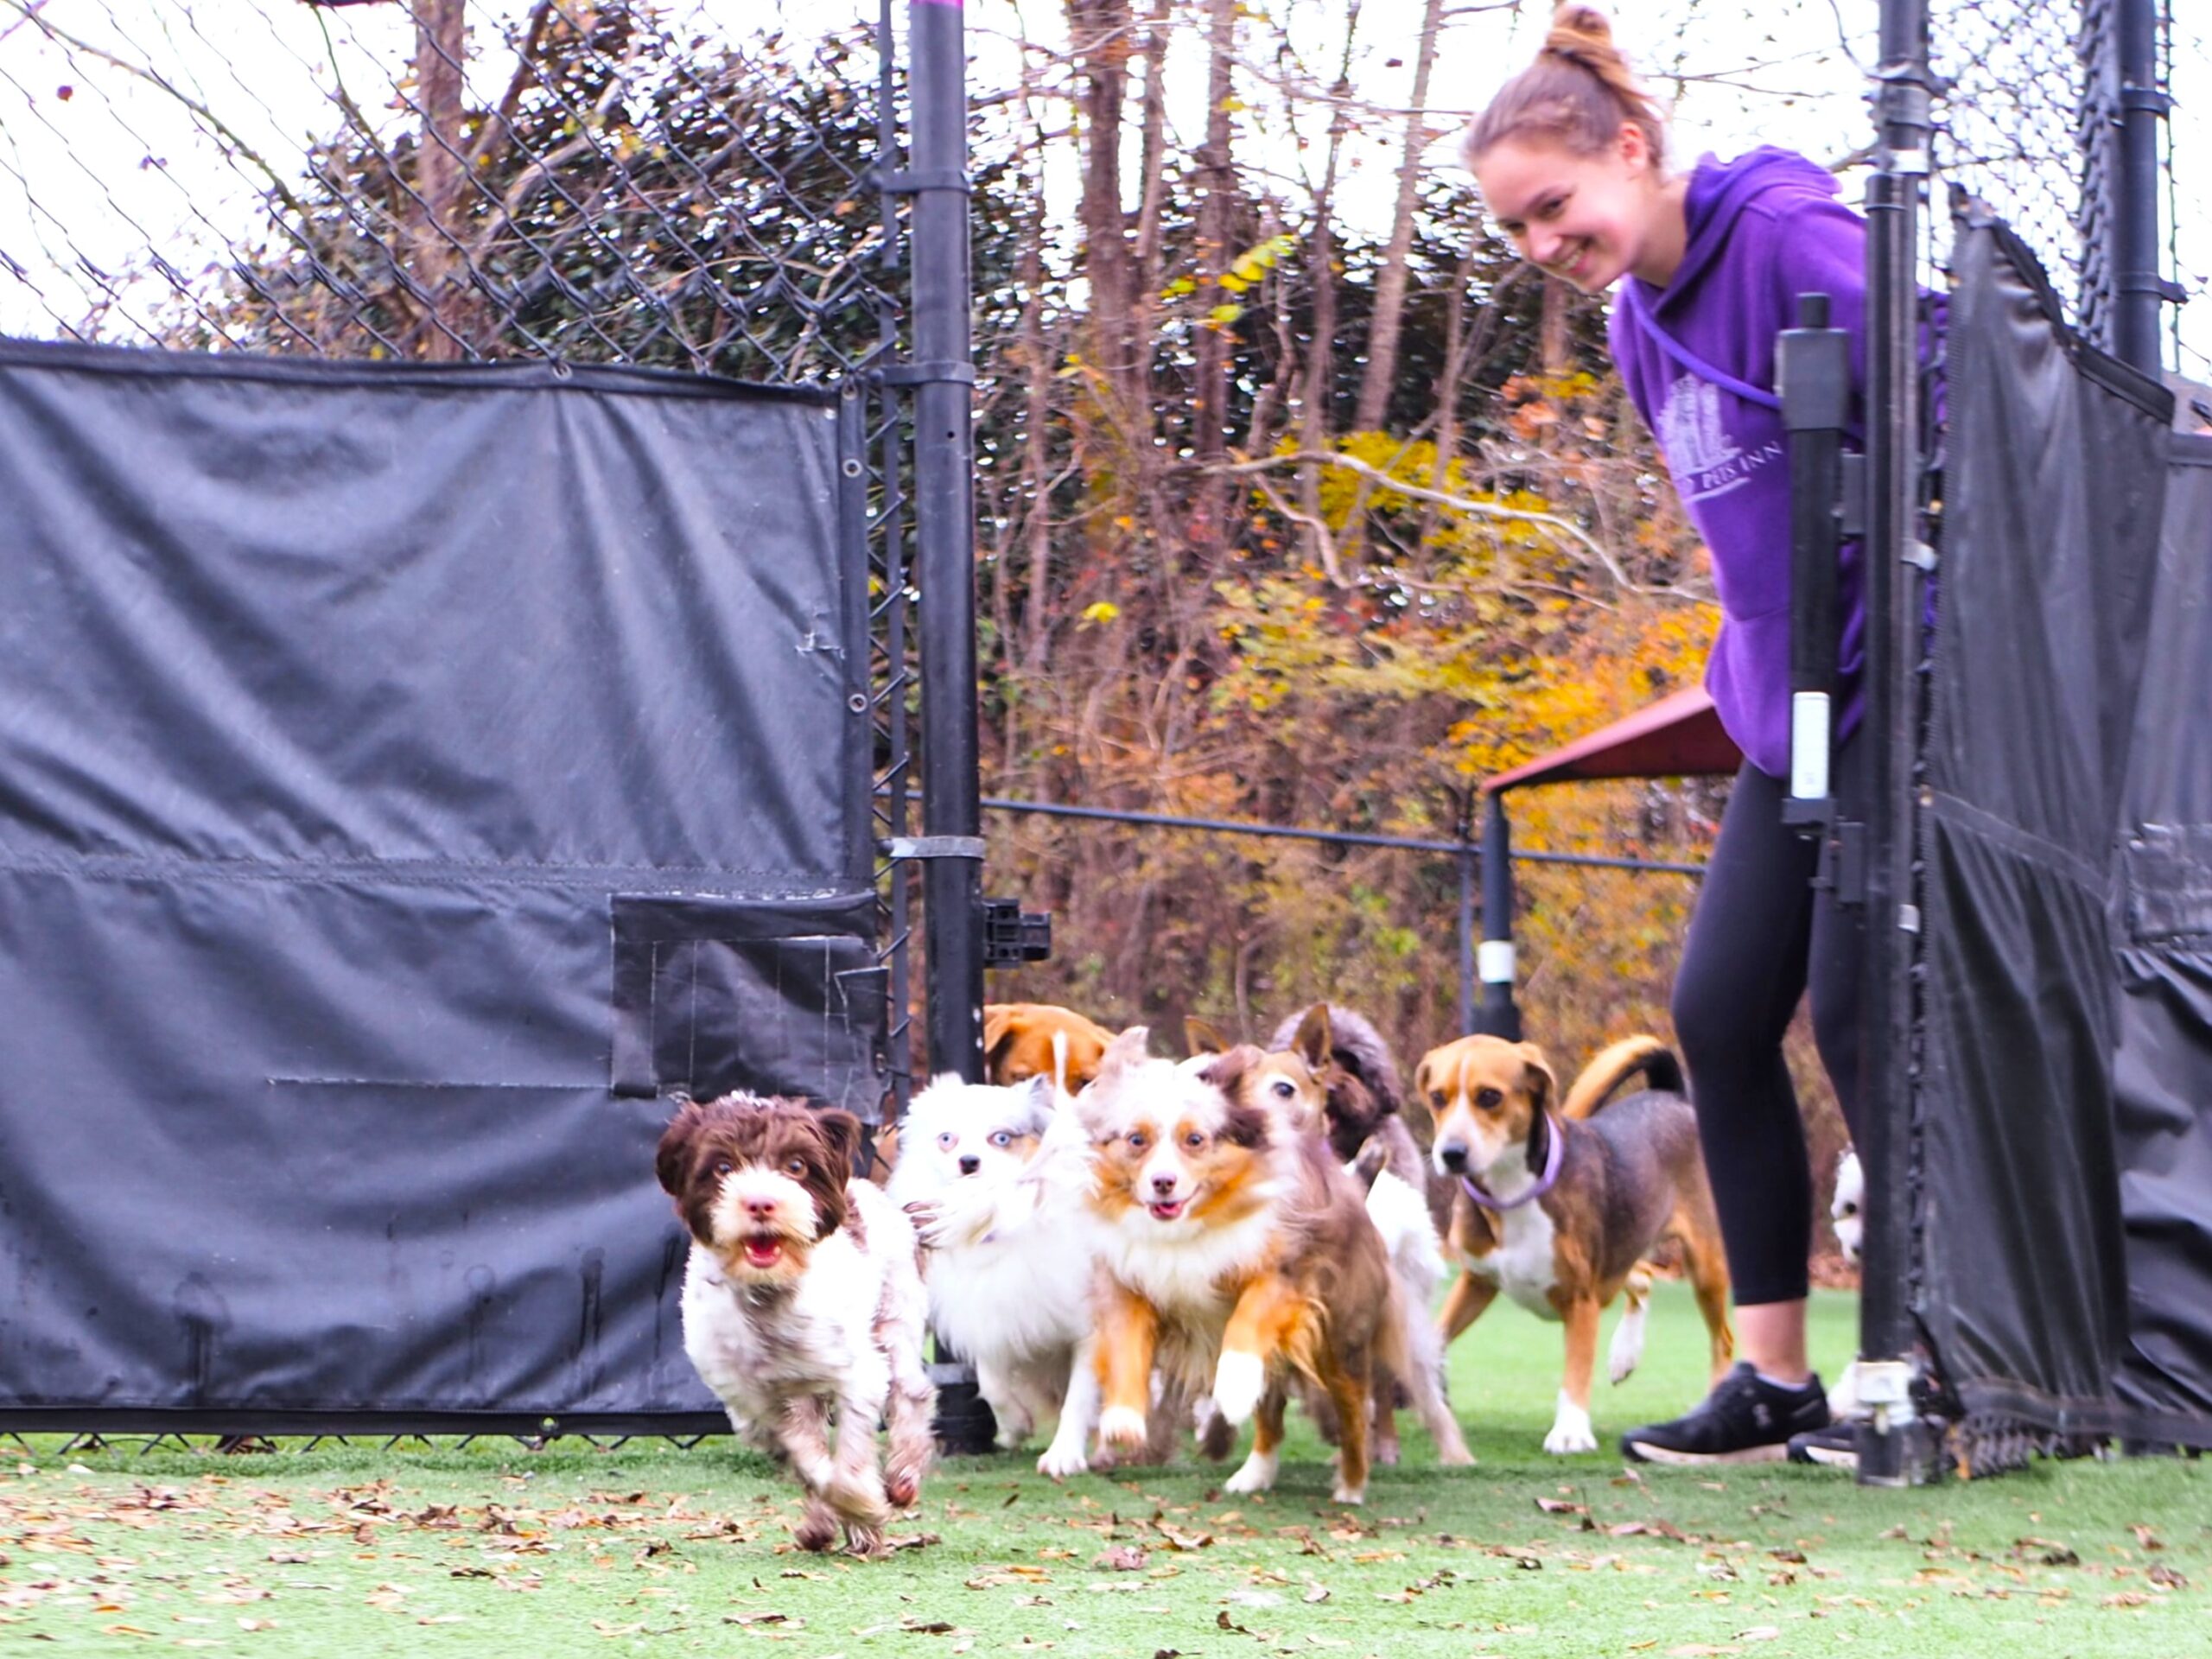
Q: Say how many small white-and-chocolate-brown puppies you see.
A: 1